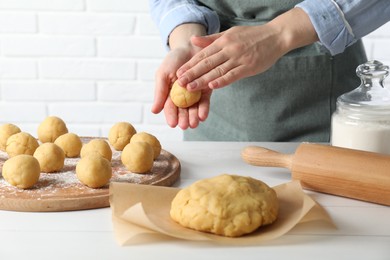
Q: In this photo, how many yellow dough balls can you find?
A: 12